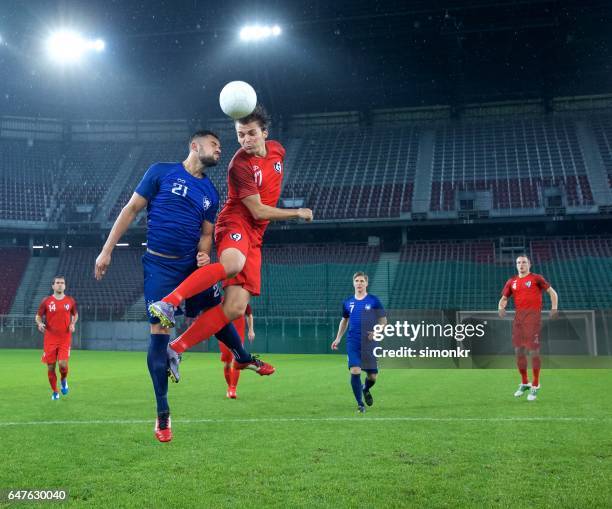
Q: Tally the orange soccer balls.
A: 0